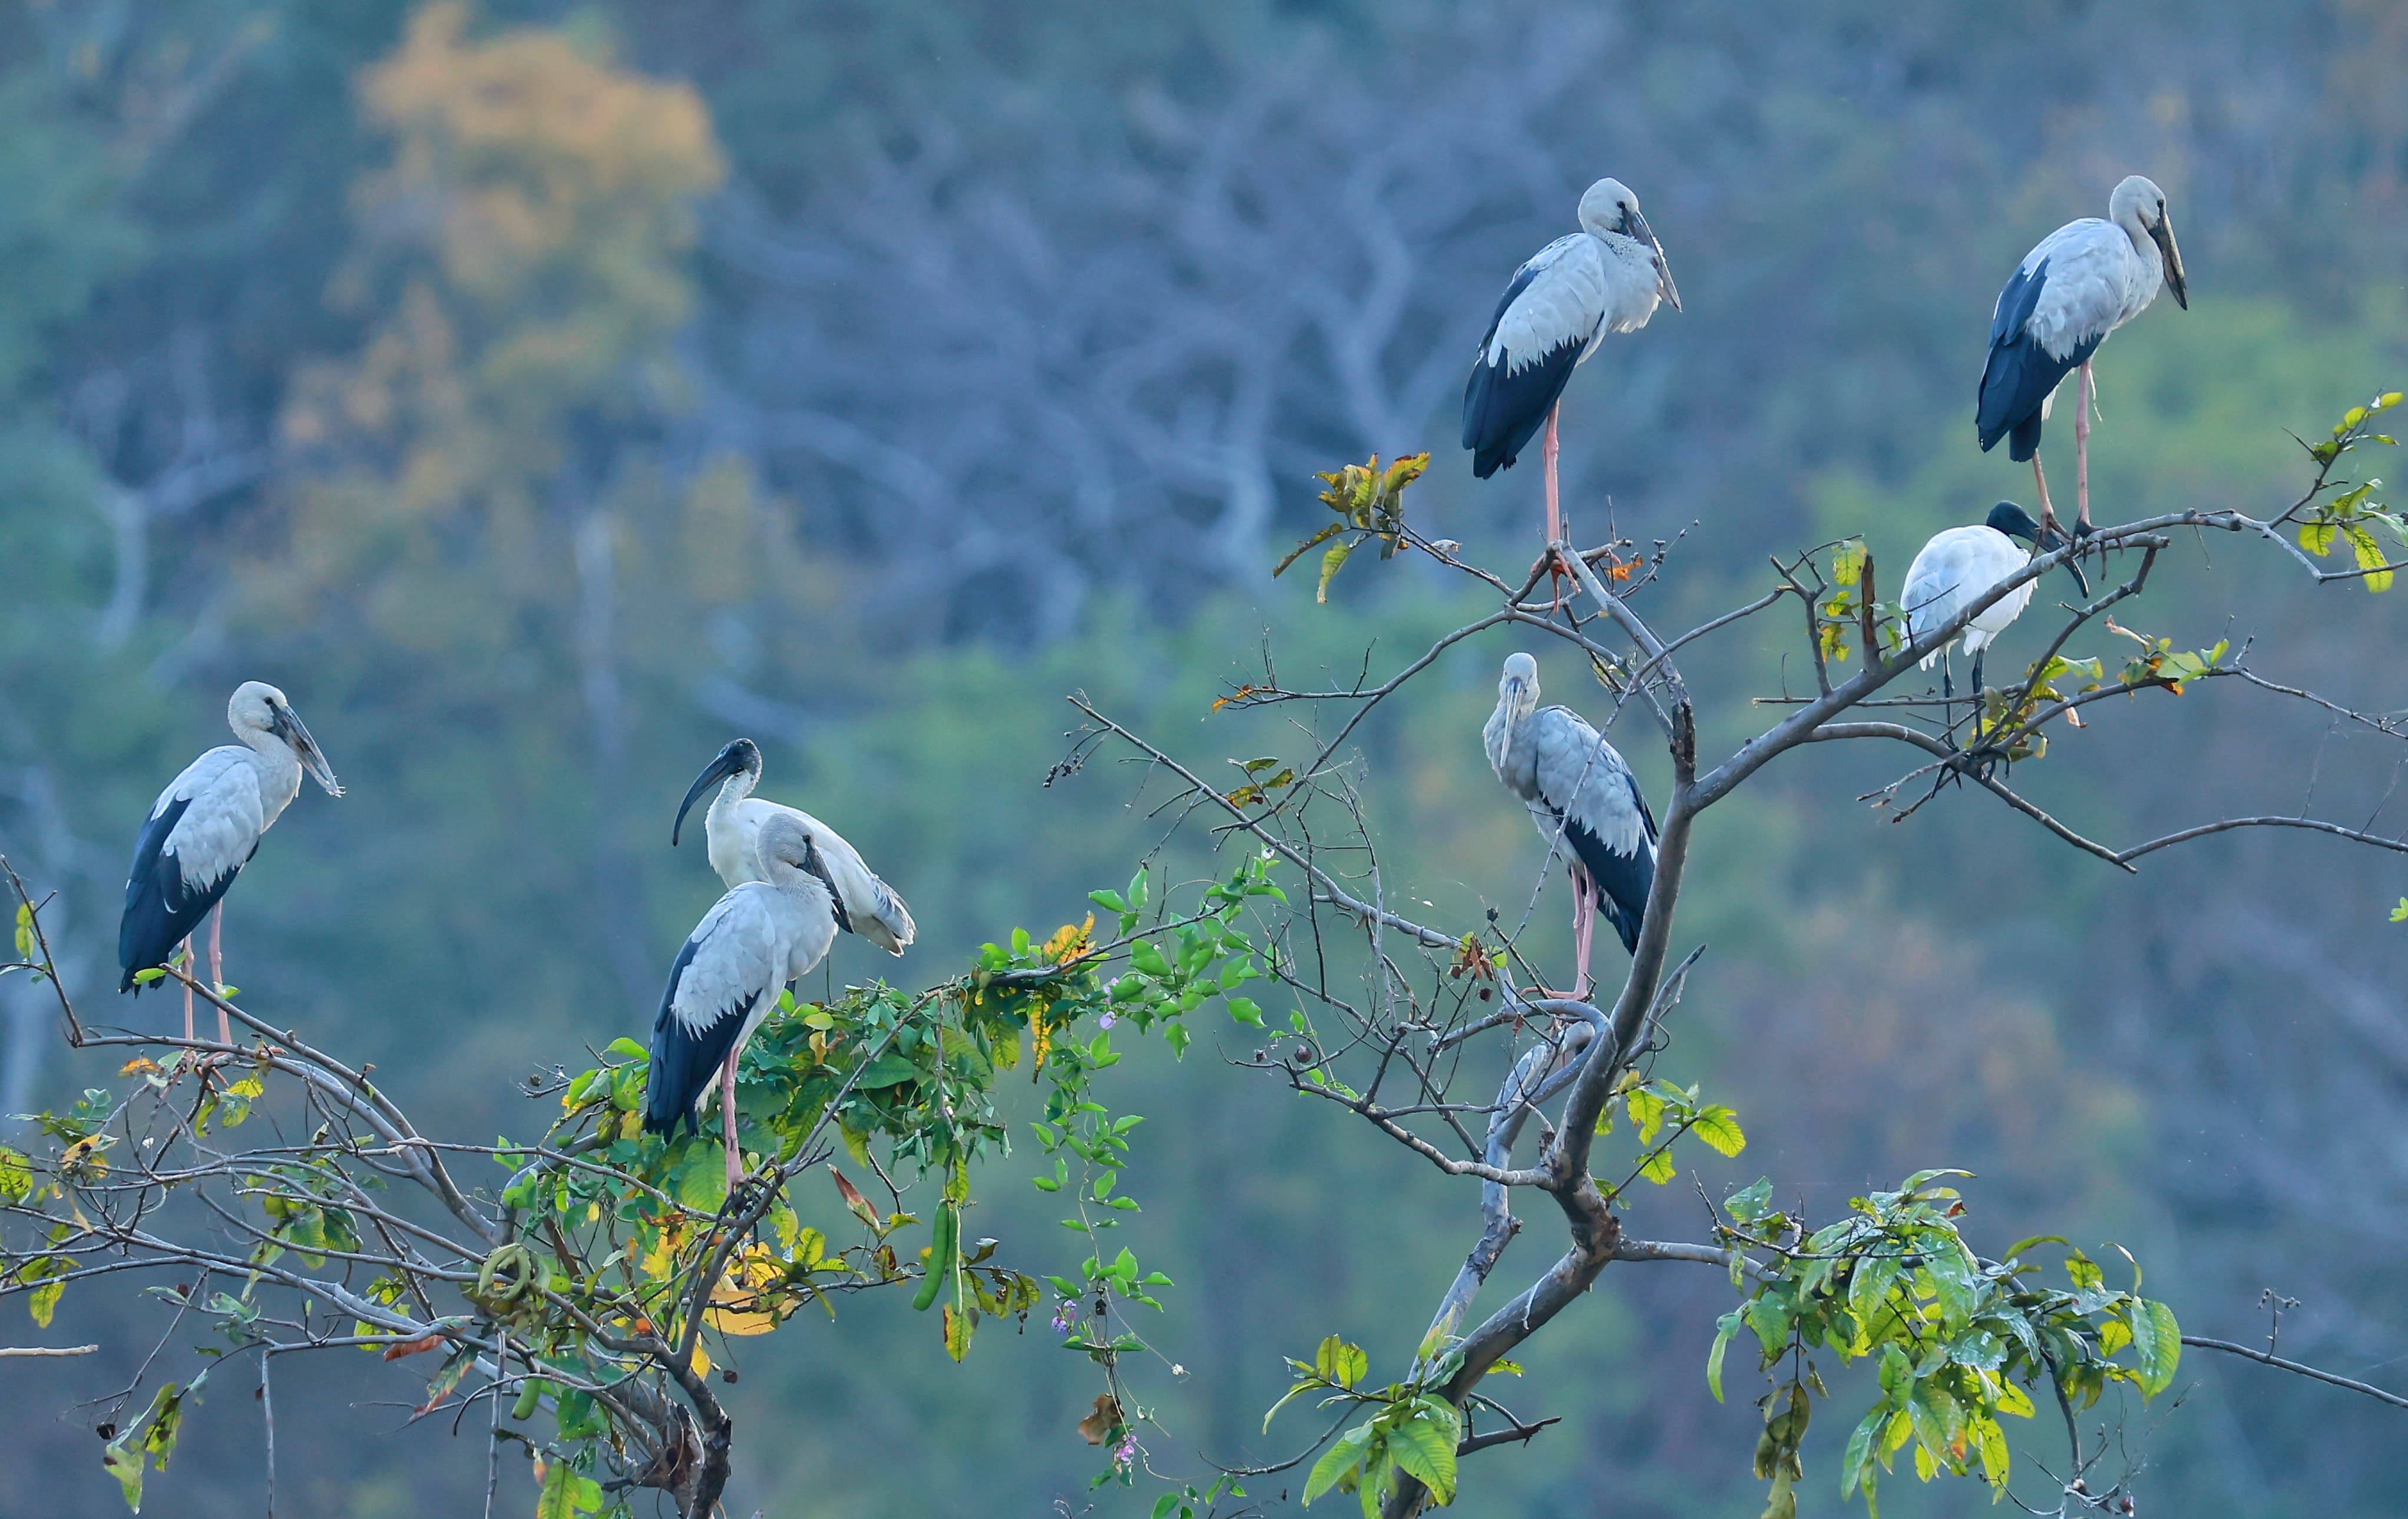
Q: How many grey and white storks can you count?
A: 5